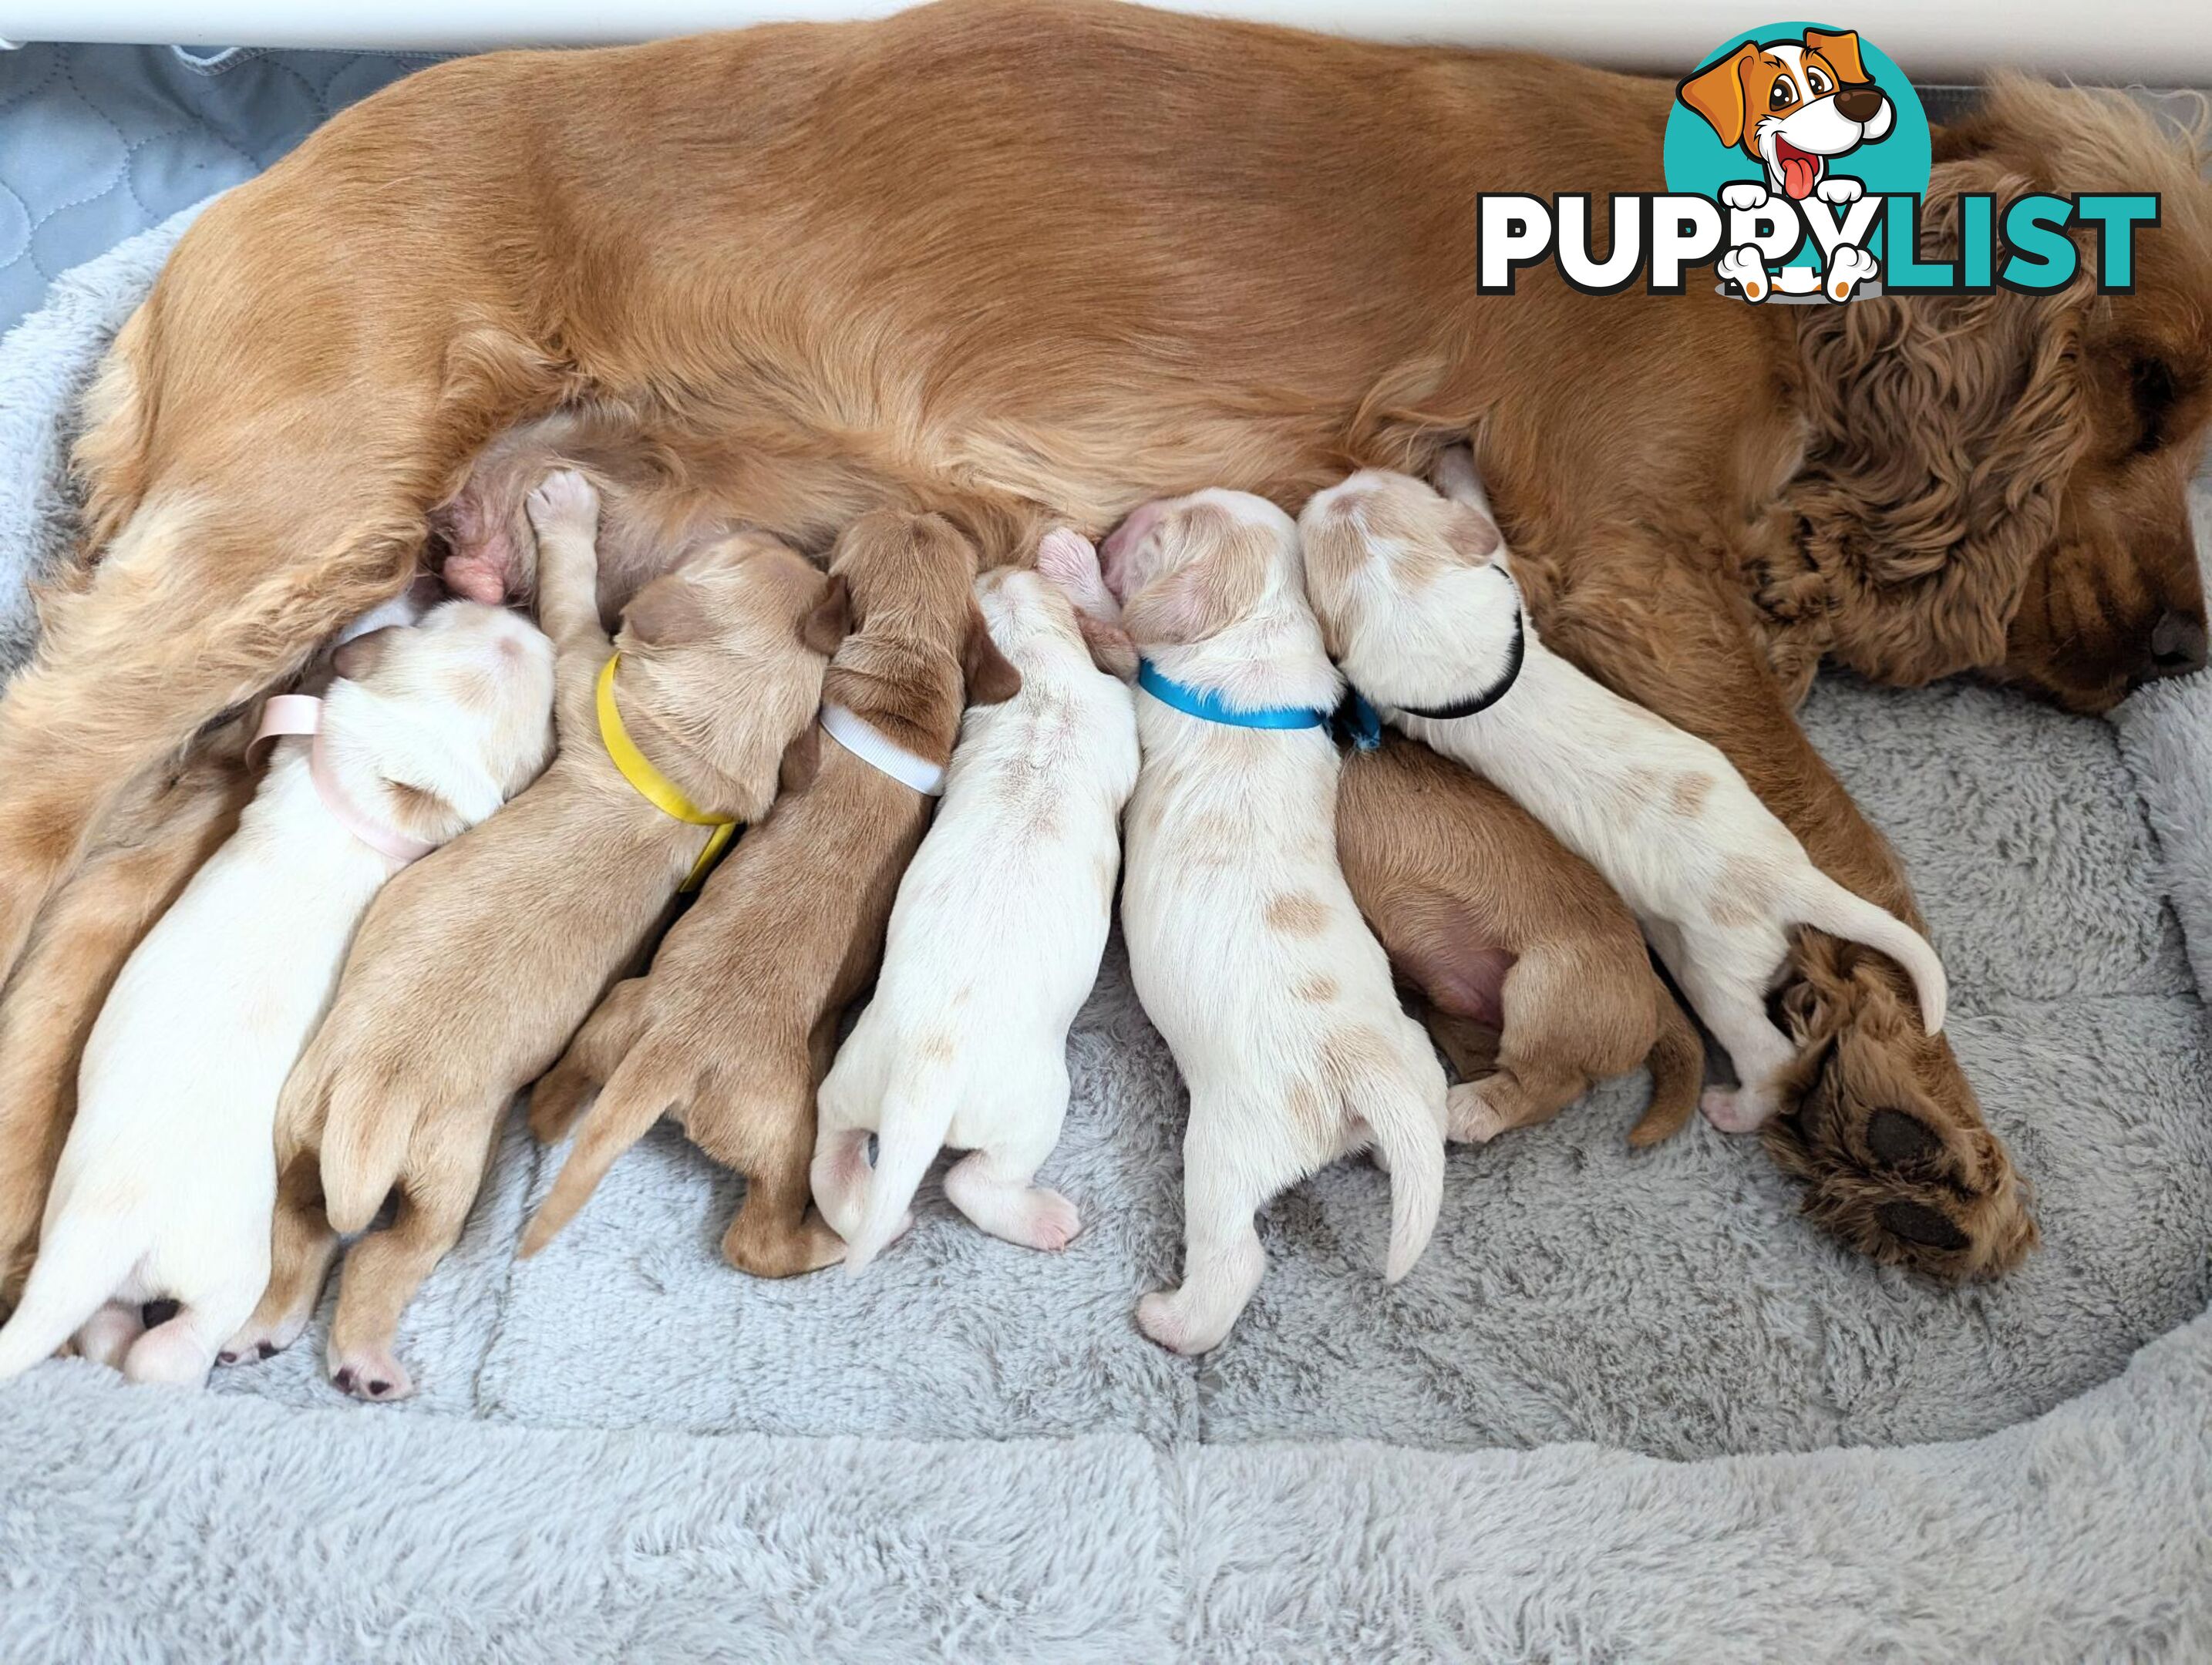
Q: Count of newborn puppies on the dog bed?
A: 7